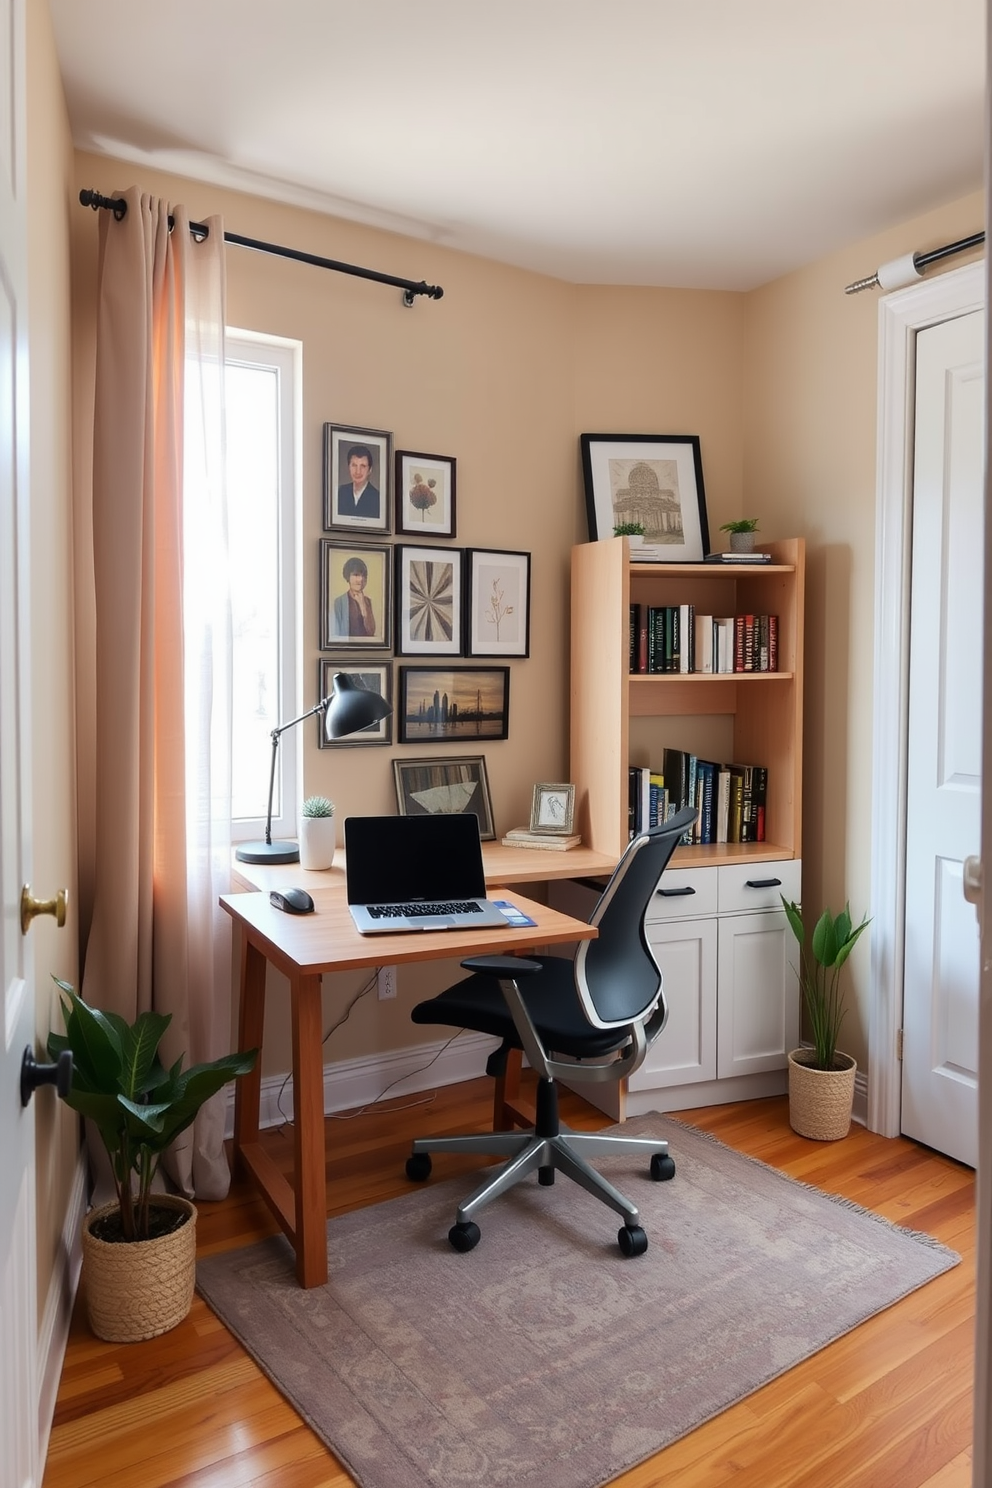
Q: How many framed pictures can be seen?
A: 10